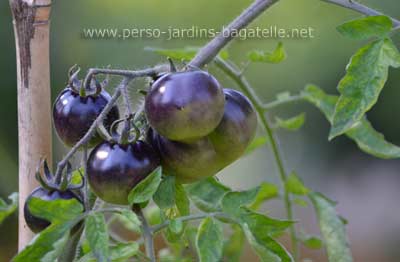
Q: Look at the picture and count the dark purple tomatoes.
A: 6